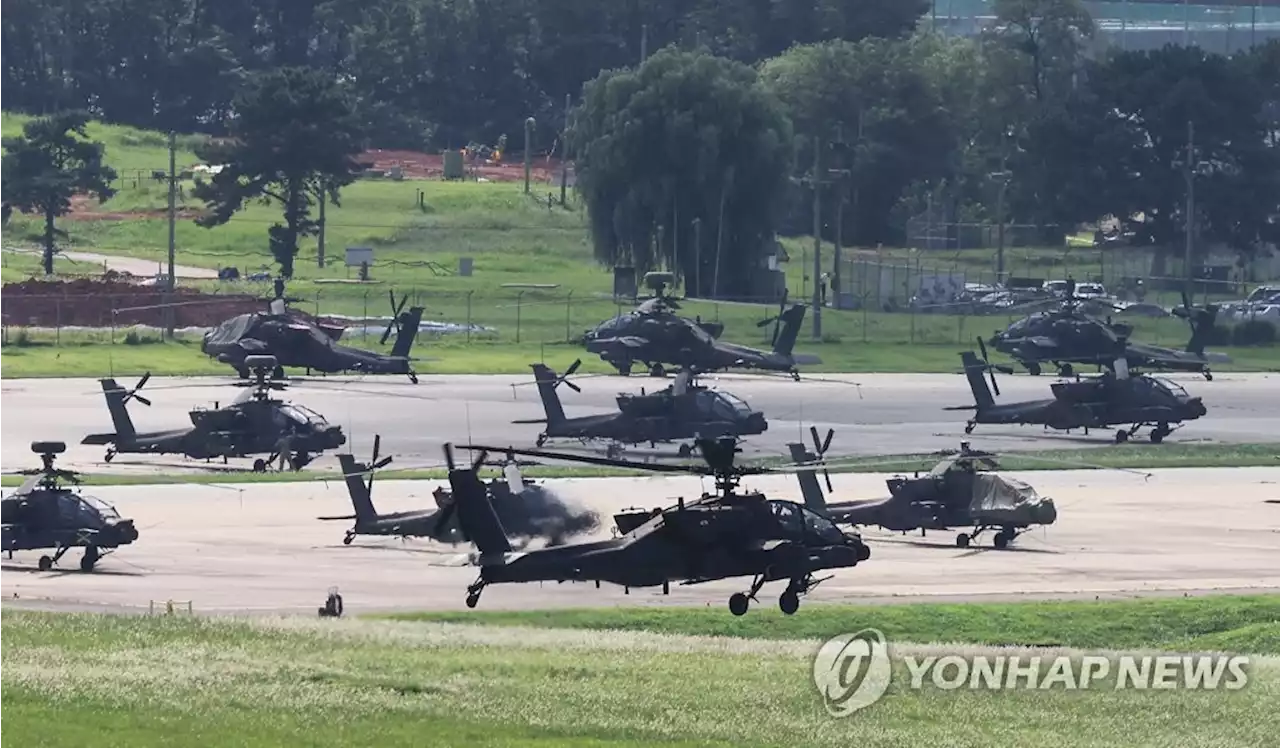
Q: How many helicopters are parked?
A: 9